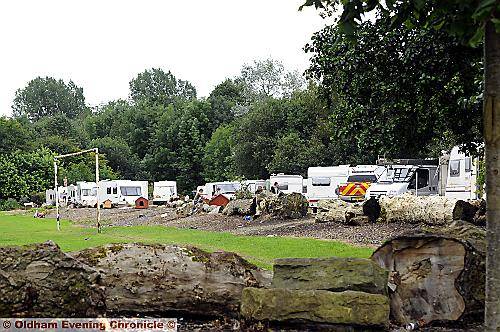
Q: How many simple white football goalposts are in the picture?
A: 1